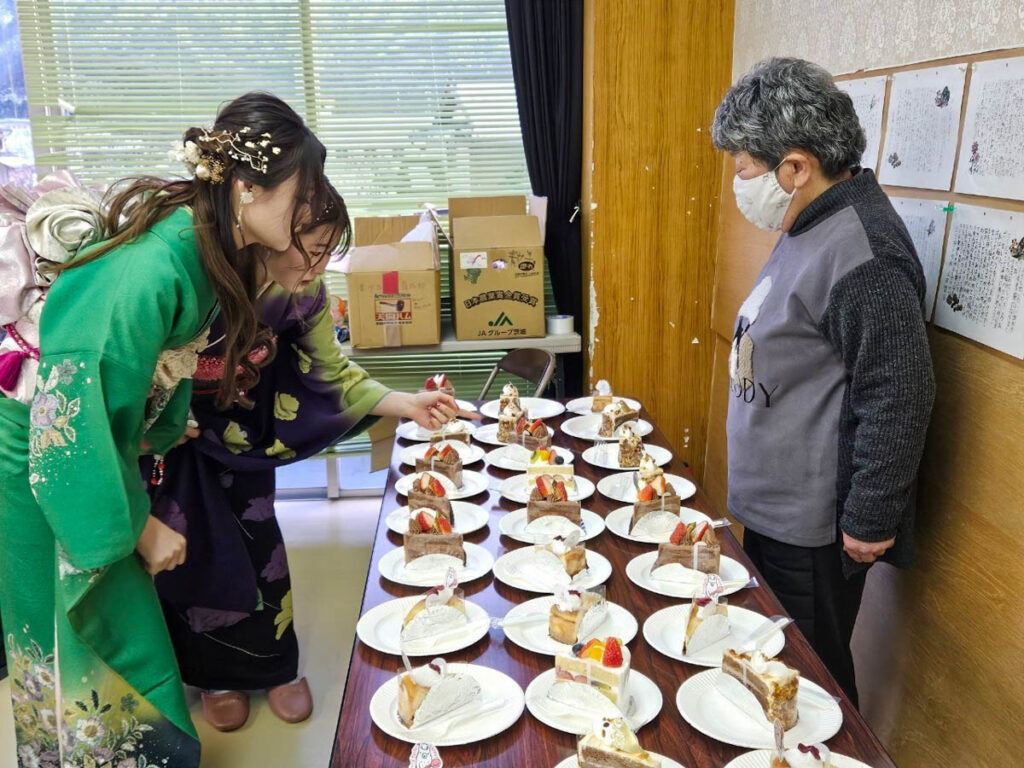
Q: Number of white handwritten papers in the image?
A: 5